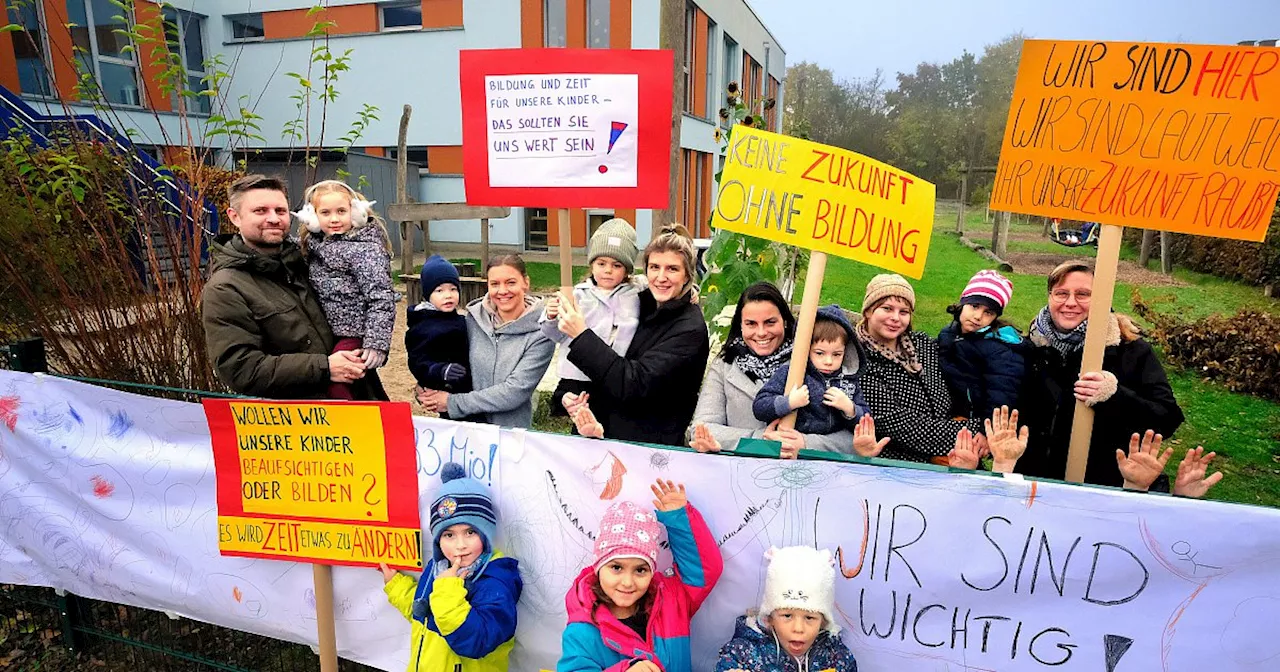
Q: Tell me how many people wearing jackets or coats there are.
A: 14